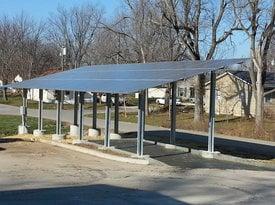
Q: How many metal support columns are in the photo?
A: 11